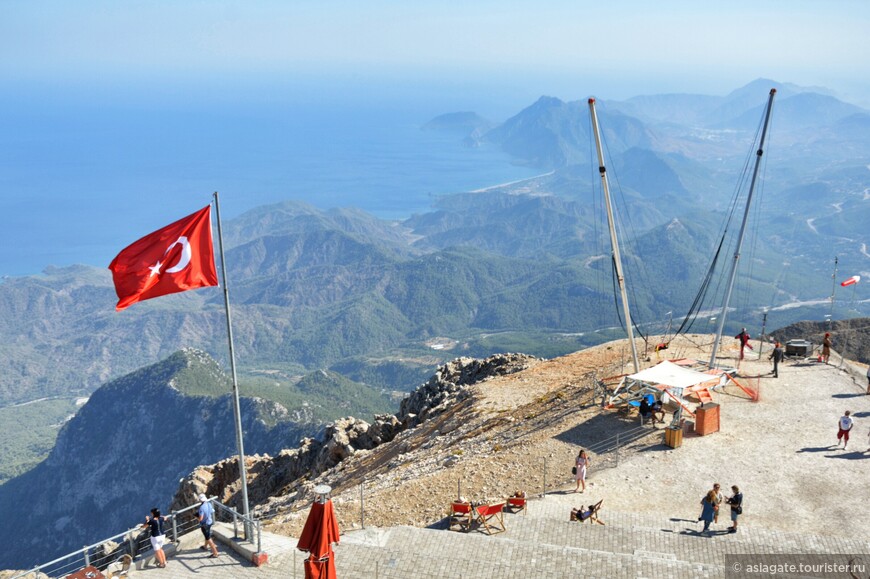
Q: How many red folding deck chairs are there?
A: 3